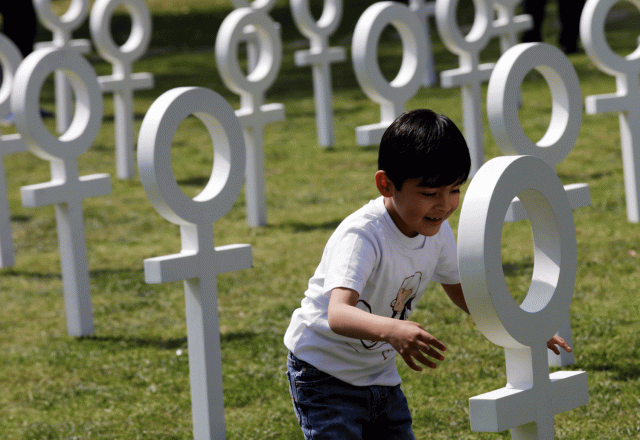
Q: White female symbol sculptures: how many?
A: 15